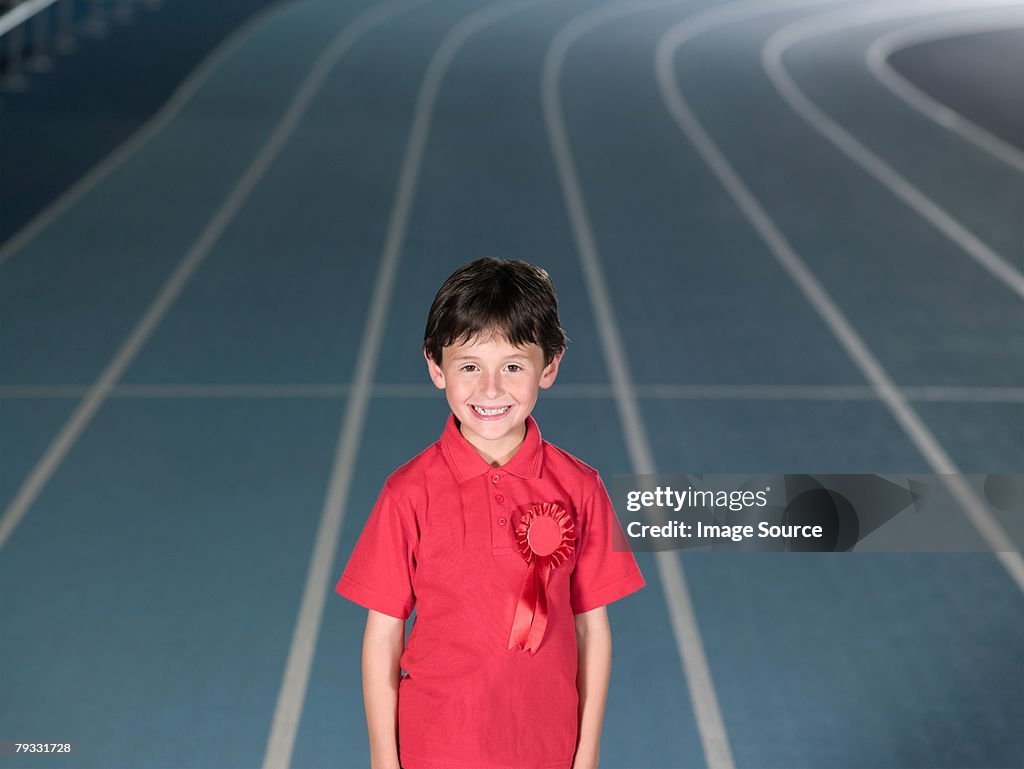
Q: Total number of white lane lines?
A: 7